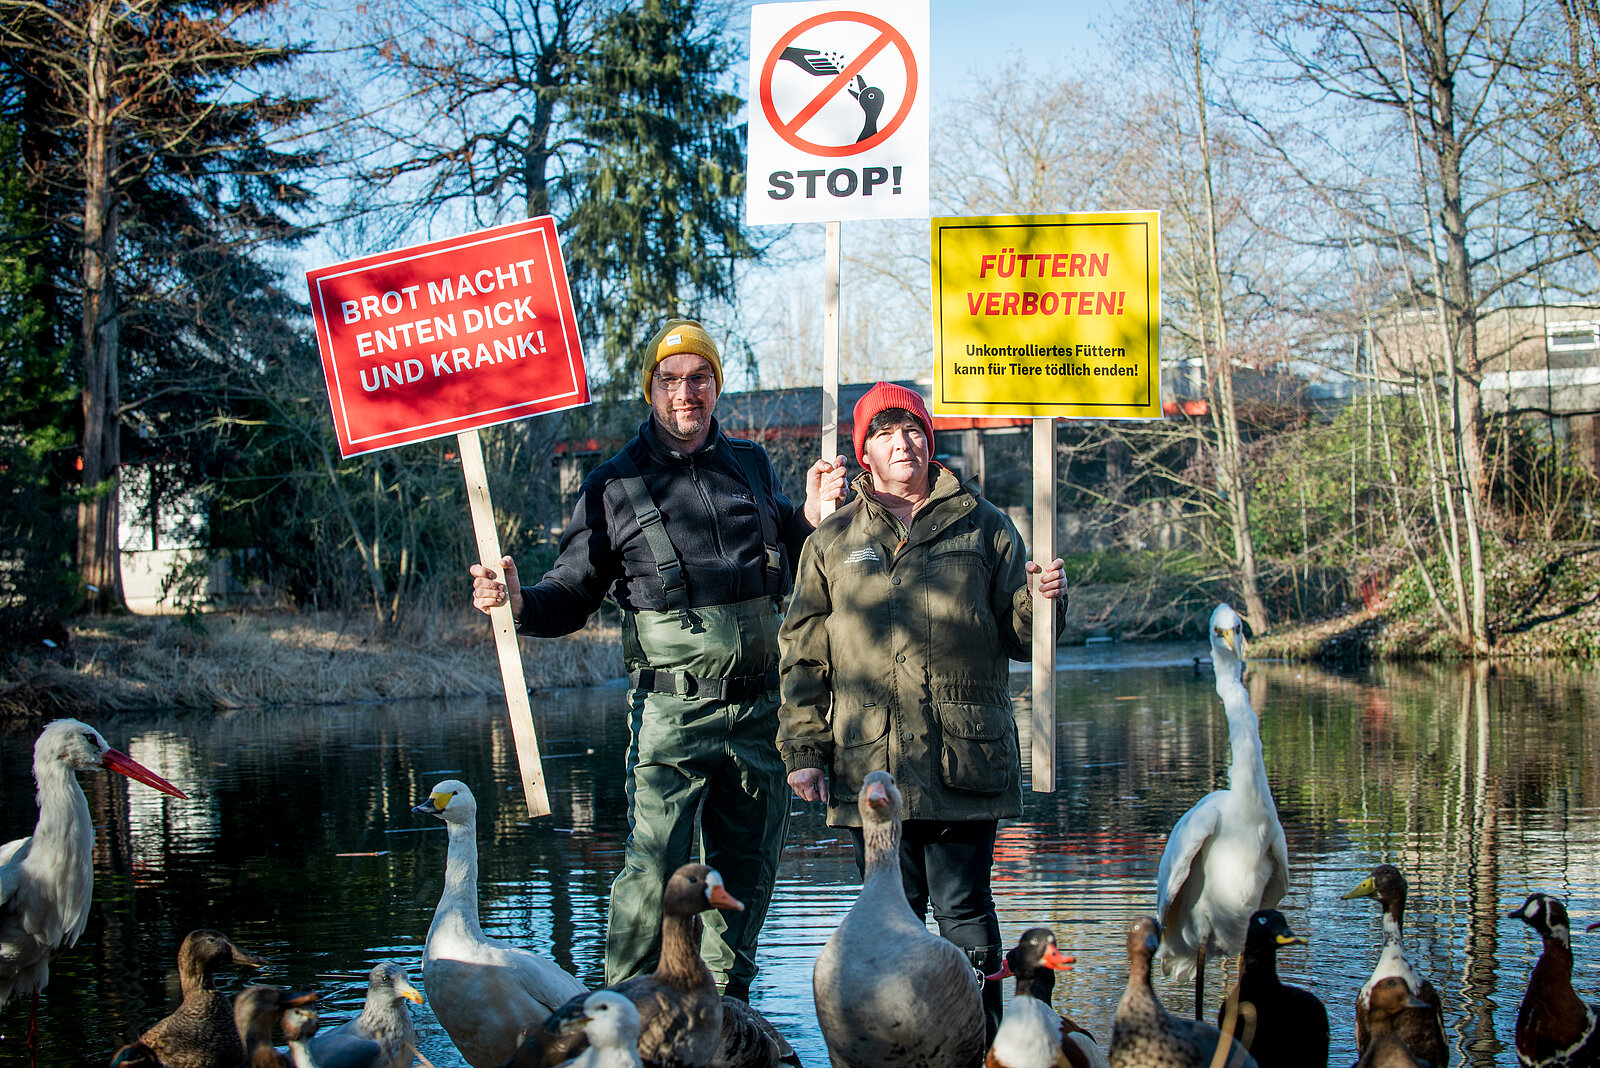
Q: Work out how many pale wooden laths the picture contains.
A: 3